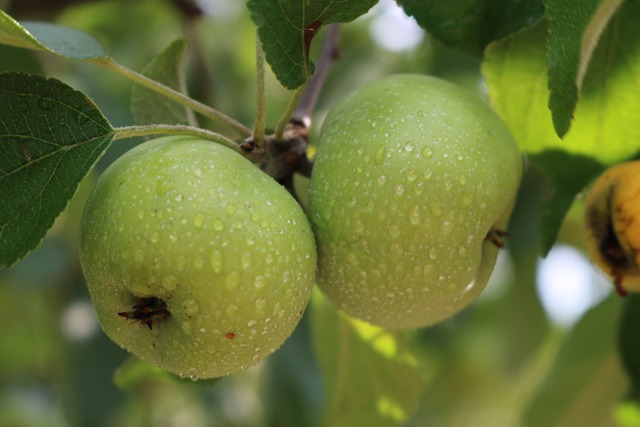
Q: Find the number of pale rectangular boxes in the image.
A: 0